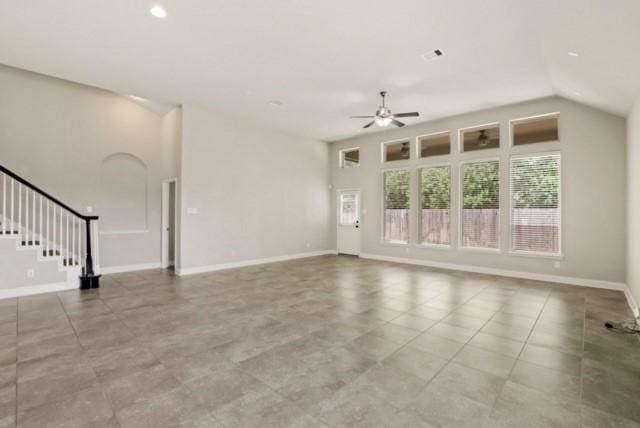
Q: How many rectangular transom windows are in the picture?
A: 5